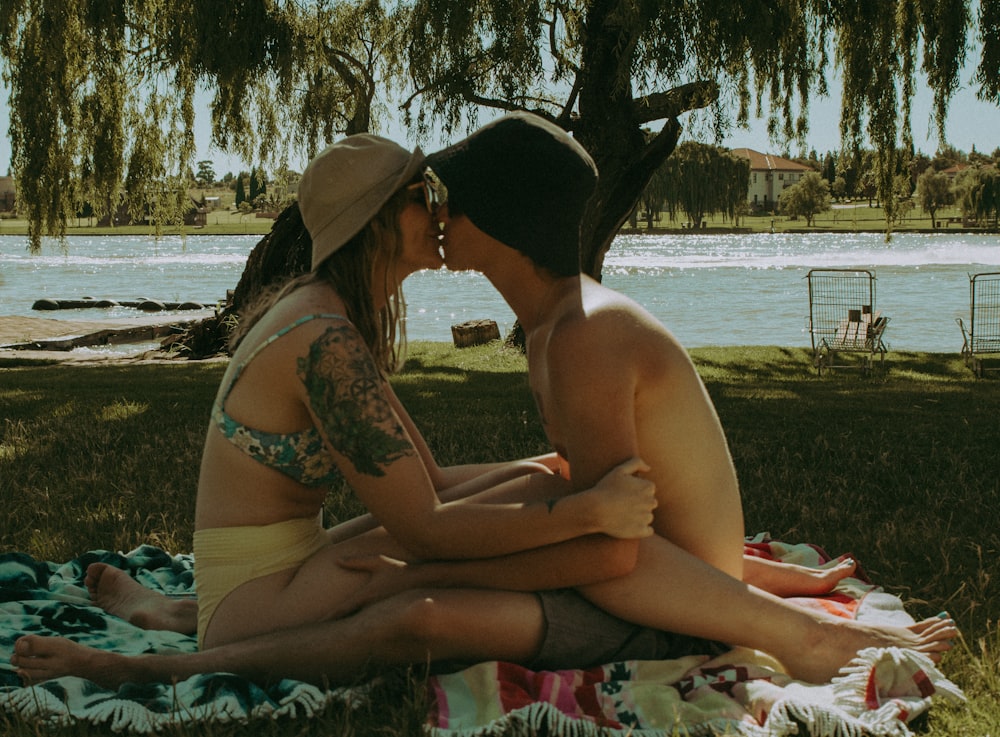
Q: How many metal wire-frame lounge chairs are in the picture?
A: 2